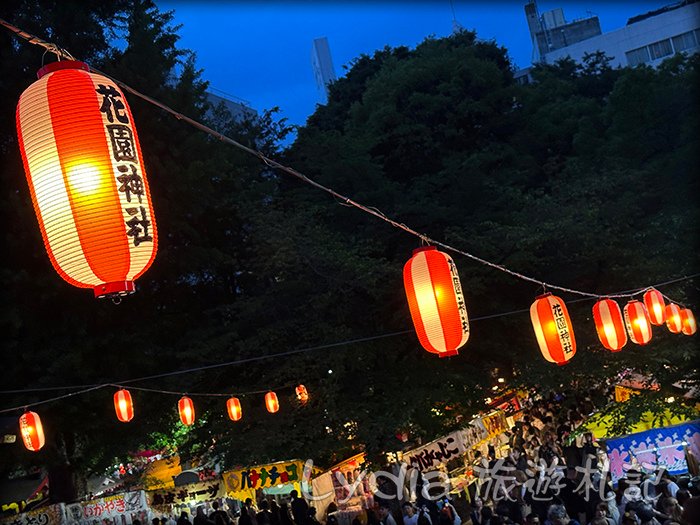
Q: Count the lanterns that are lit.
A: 14